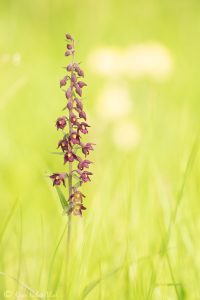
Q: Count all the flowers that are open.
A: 12